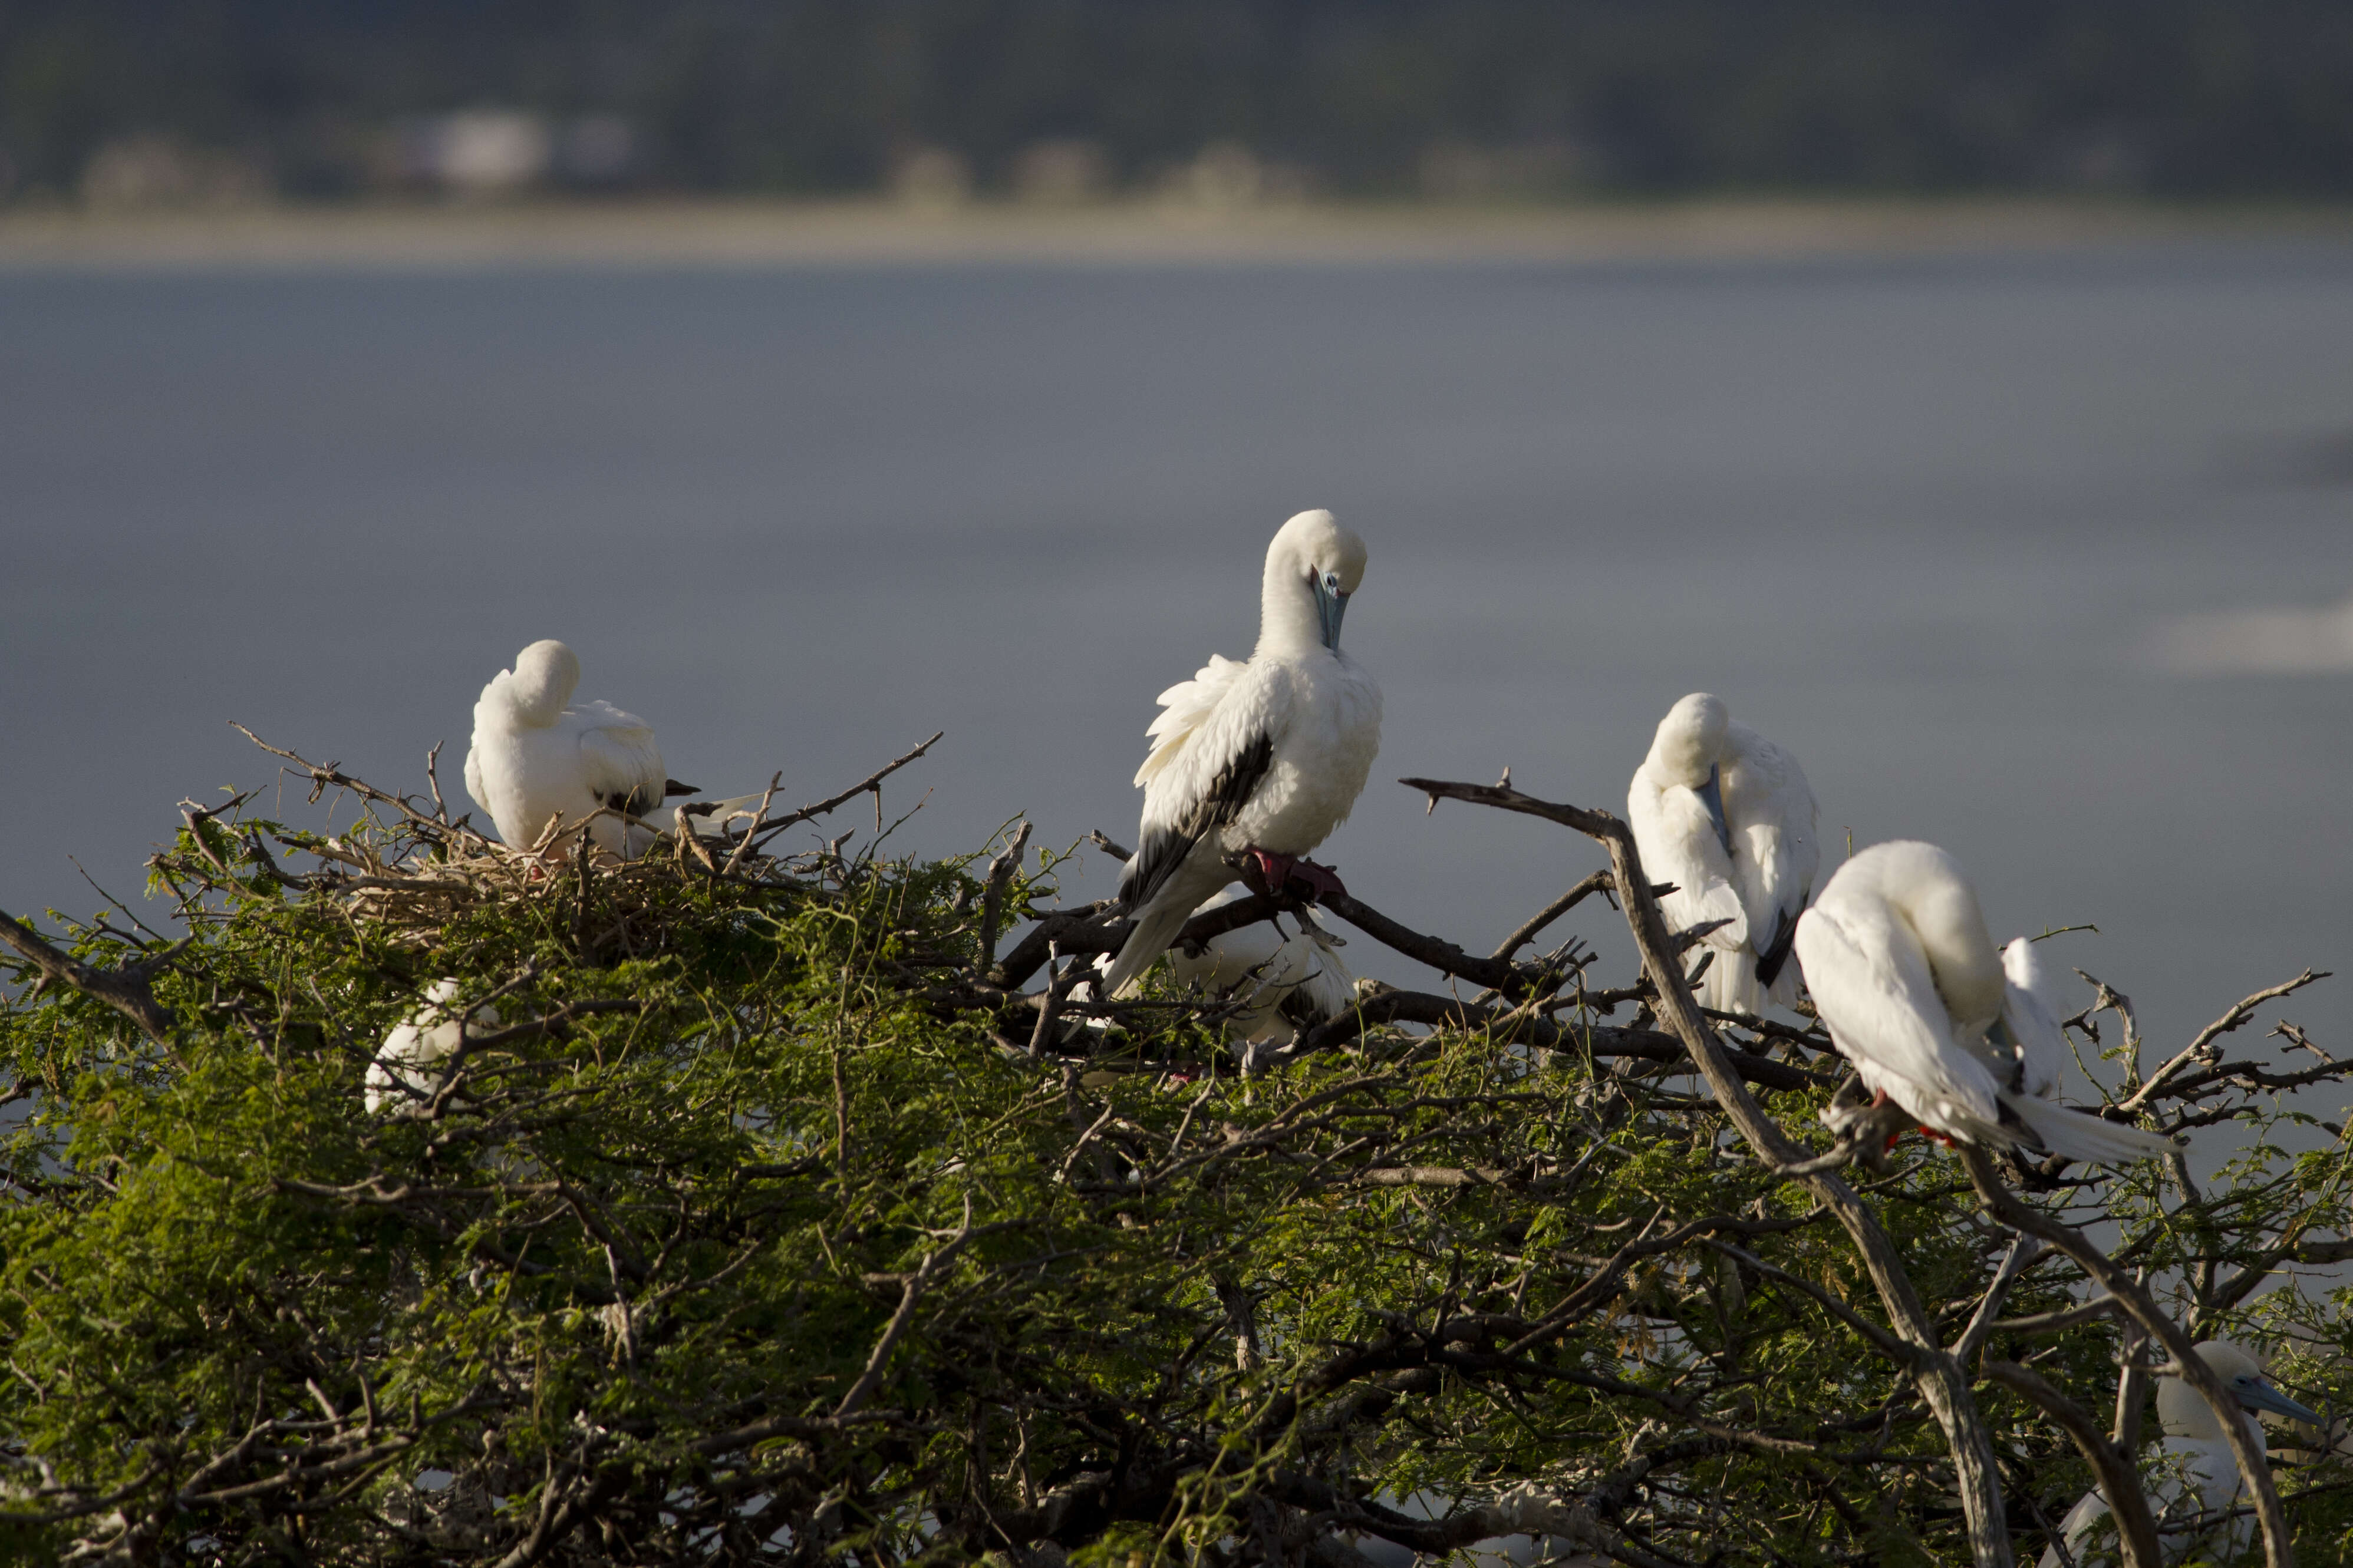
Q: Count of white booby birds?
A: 7